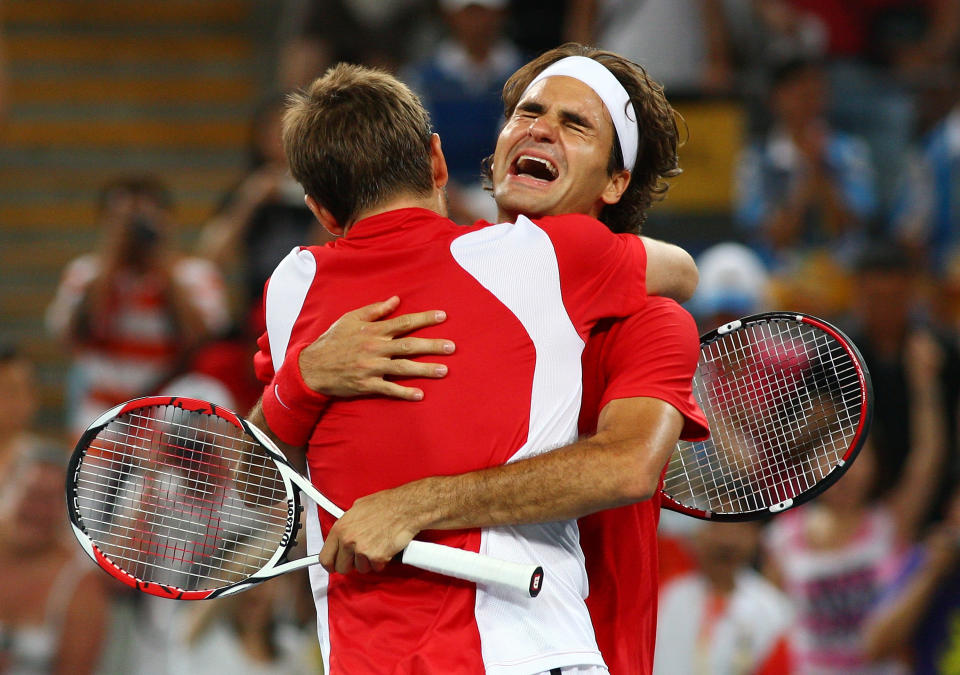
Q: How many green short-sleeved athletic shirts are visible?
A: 0